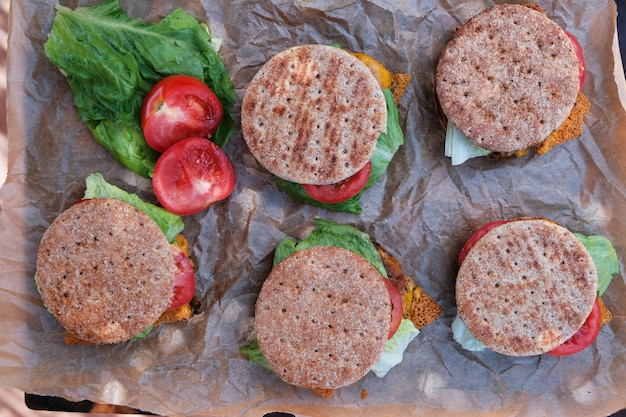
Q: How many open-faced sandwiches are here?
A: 0